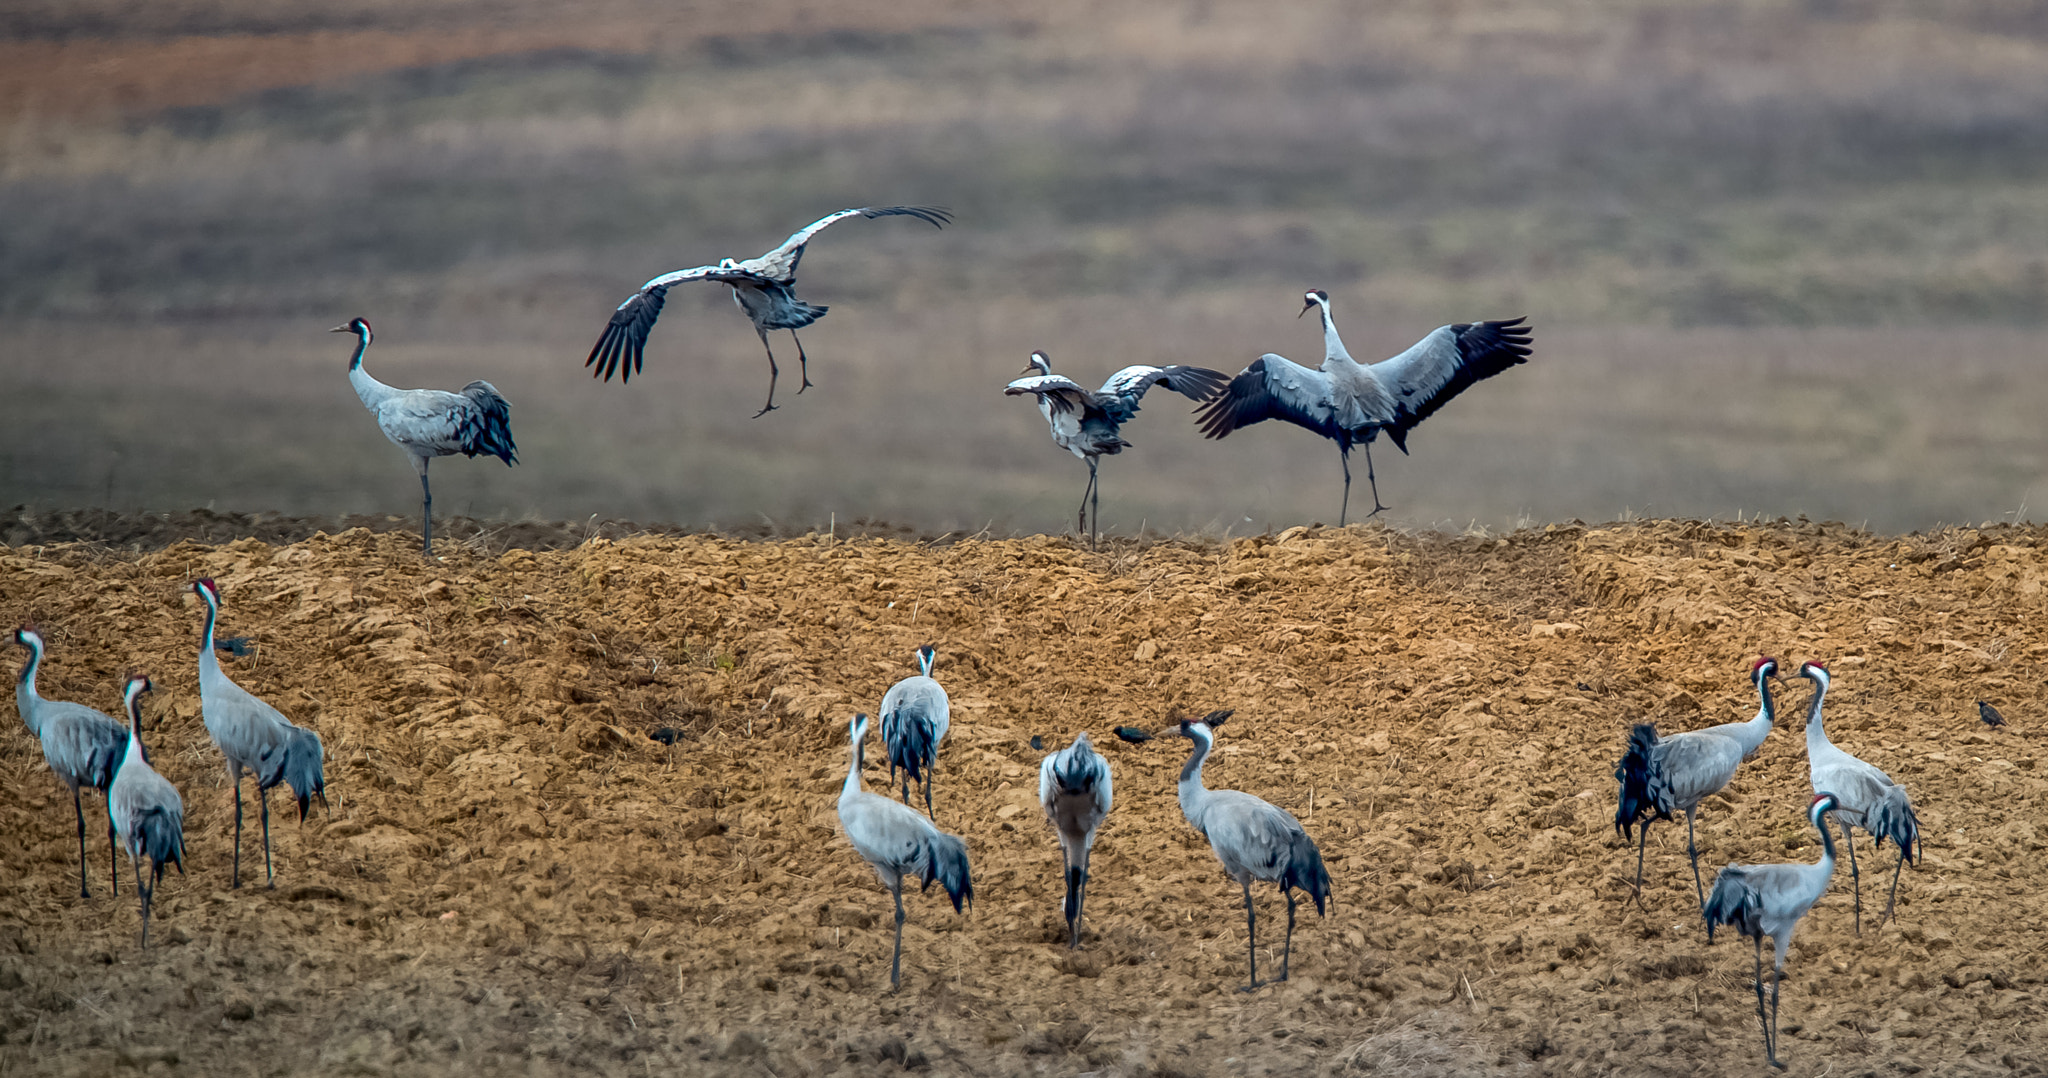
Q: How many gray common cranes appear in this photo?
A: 14